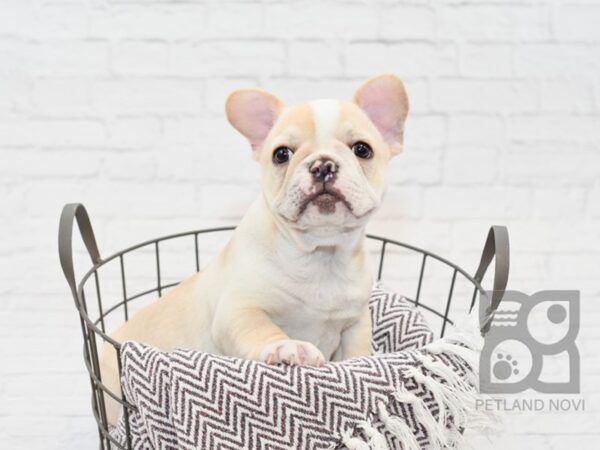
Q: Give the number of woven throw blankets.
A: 1